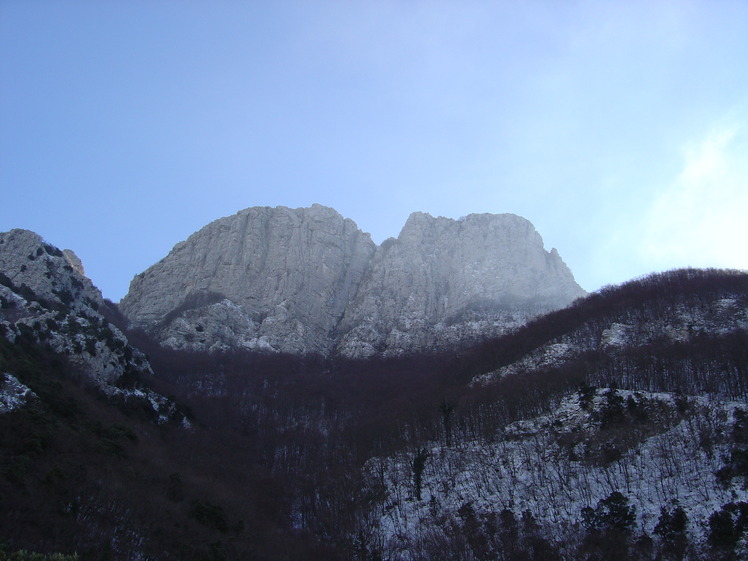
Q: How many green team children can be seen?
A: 0